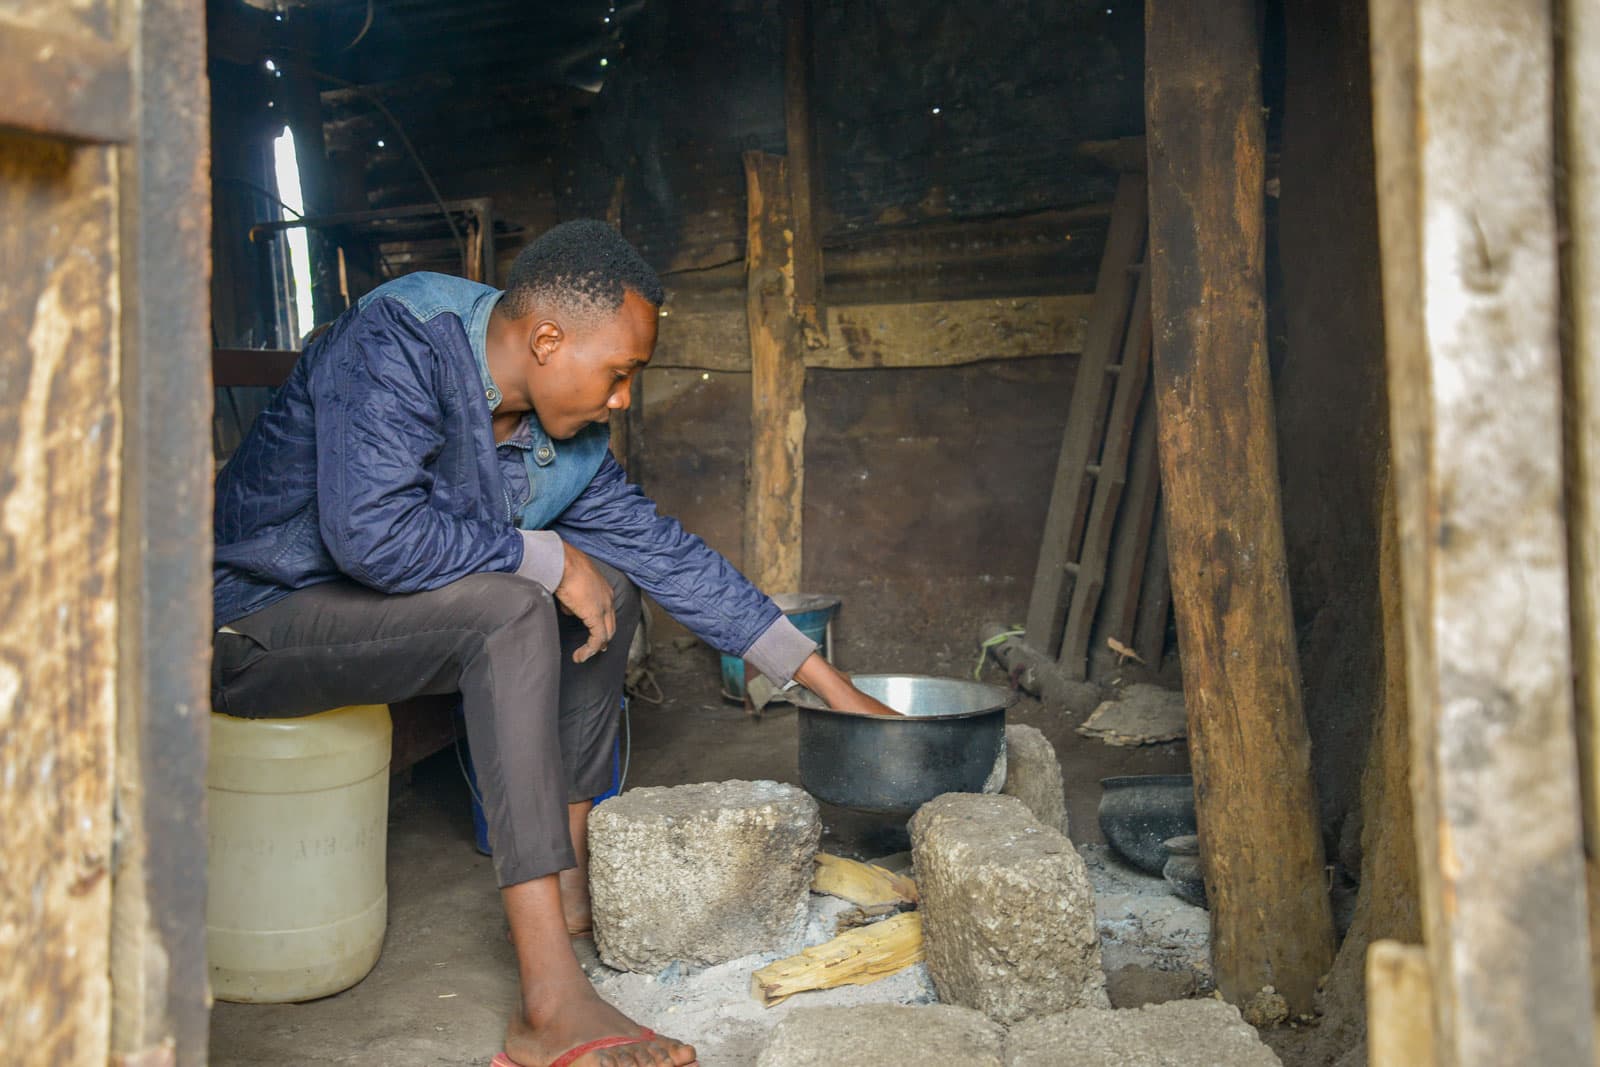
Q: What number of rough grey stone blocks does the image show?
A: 5